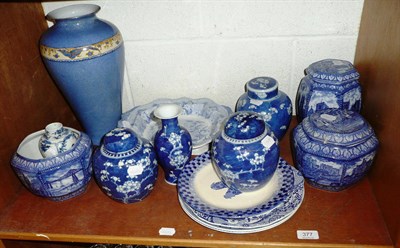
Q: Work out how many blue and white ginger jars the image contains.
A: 3